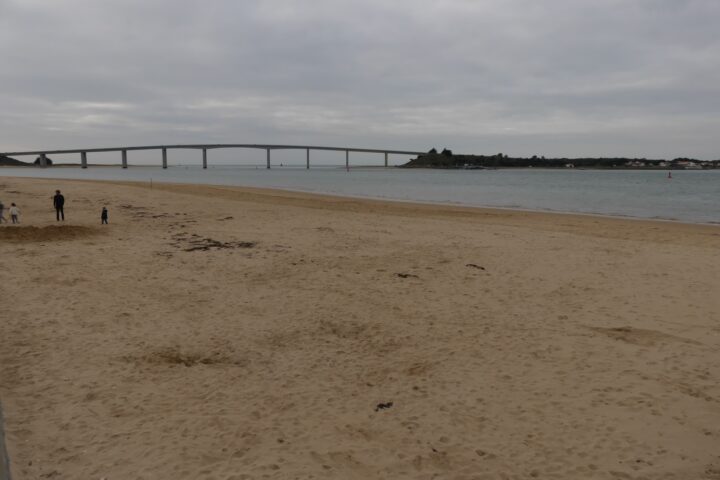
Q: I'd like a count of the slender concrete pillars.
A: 9